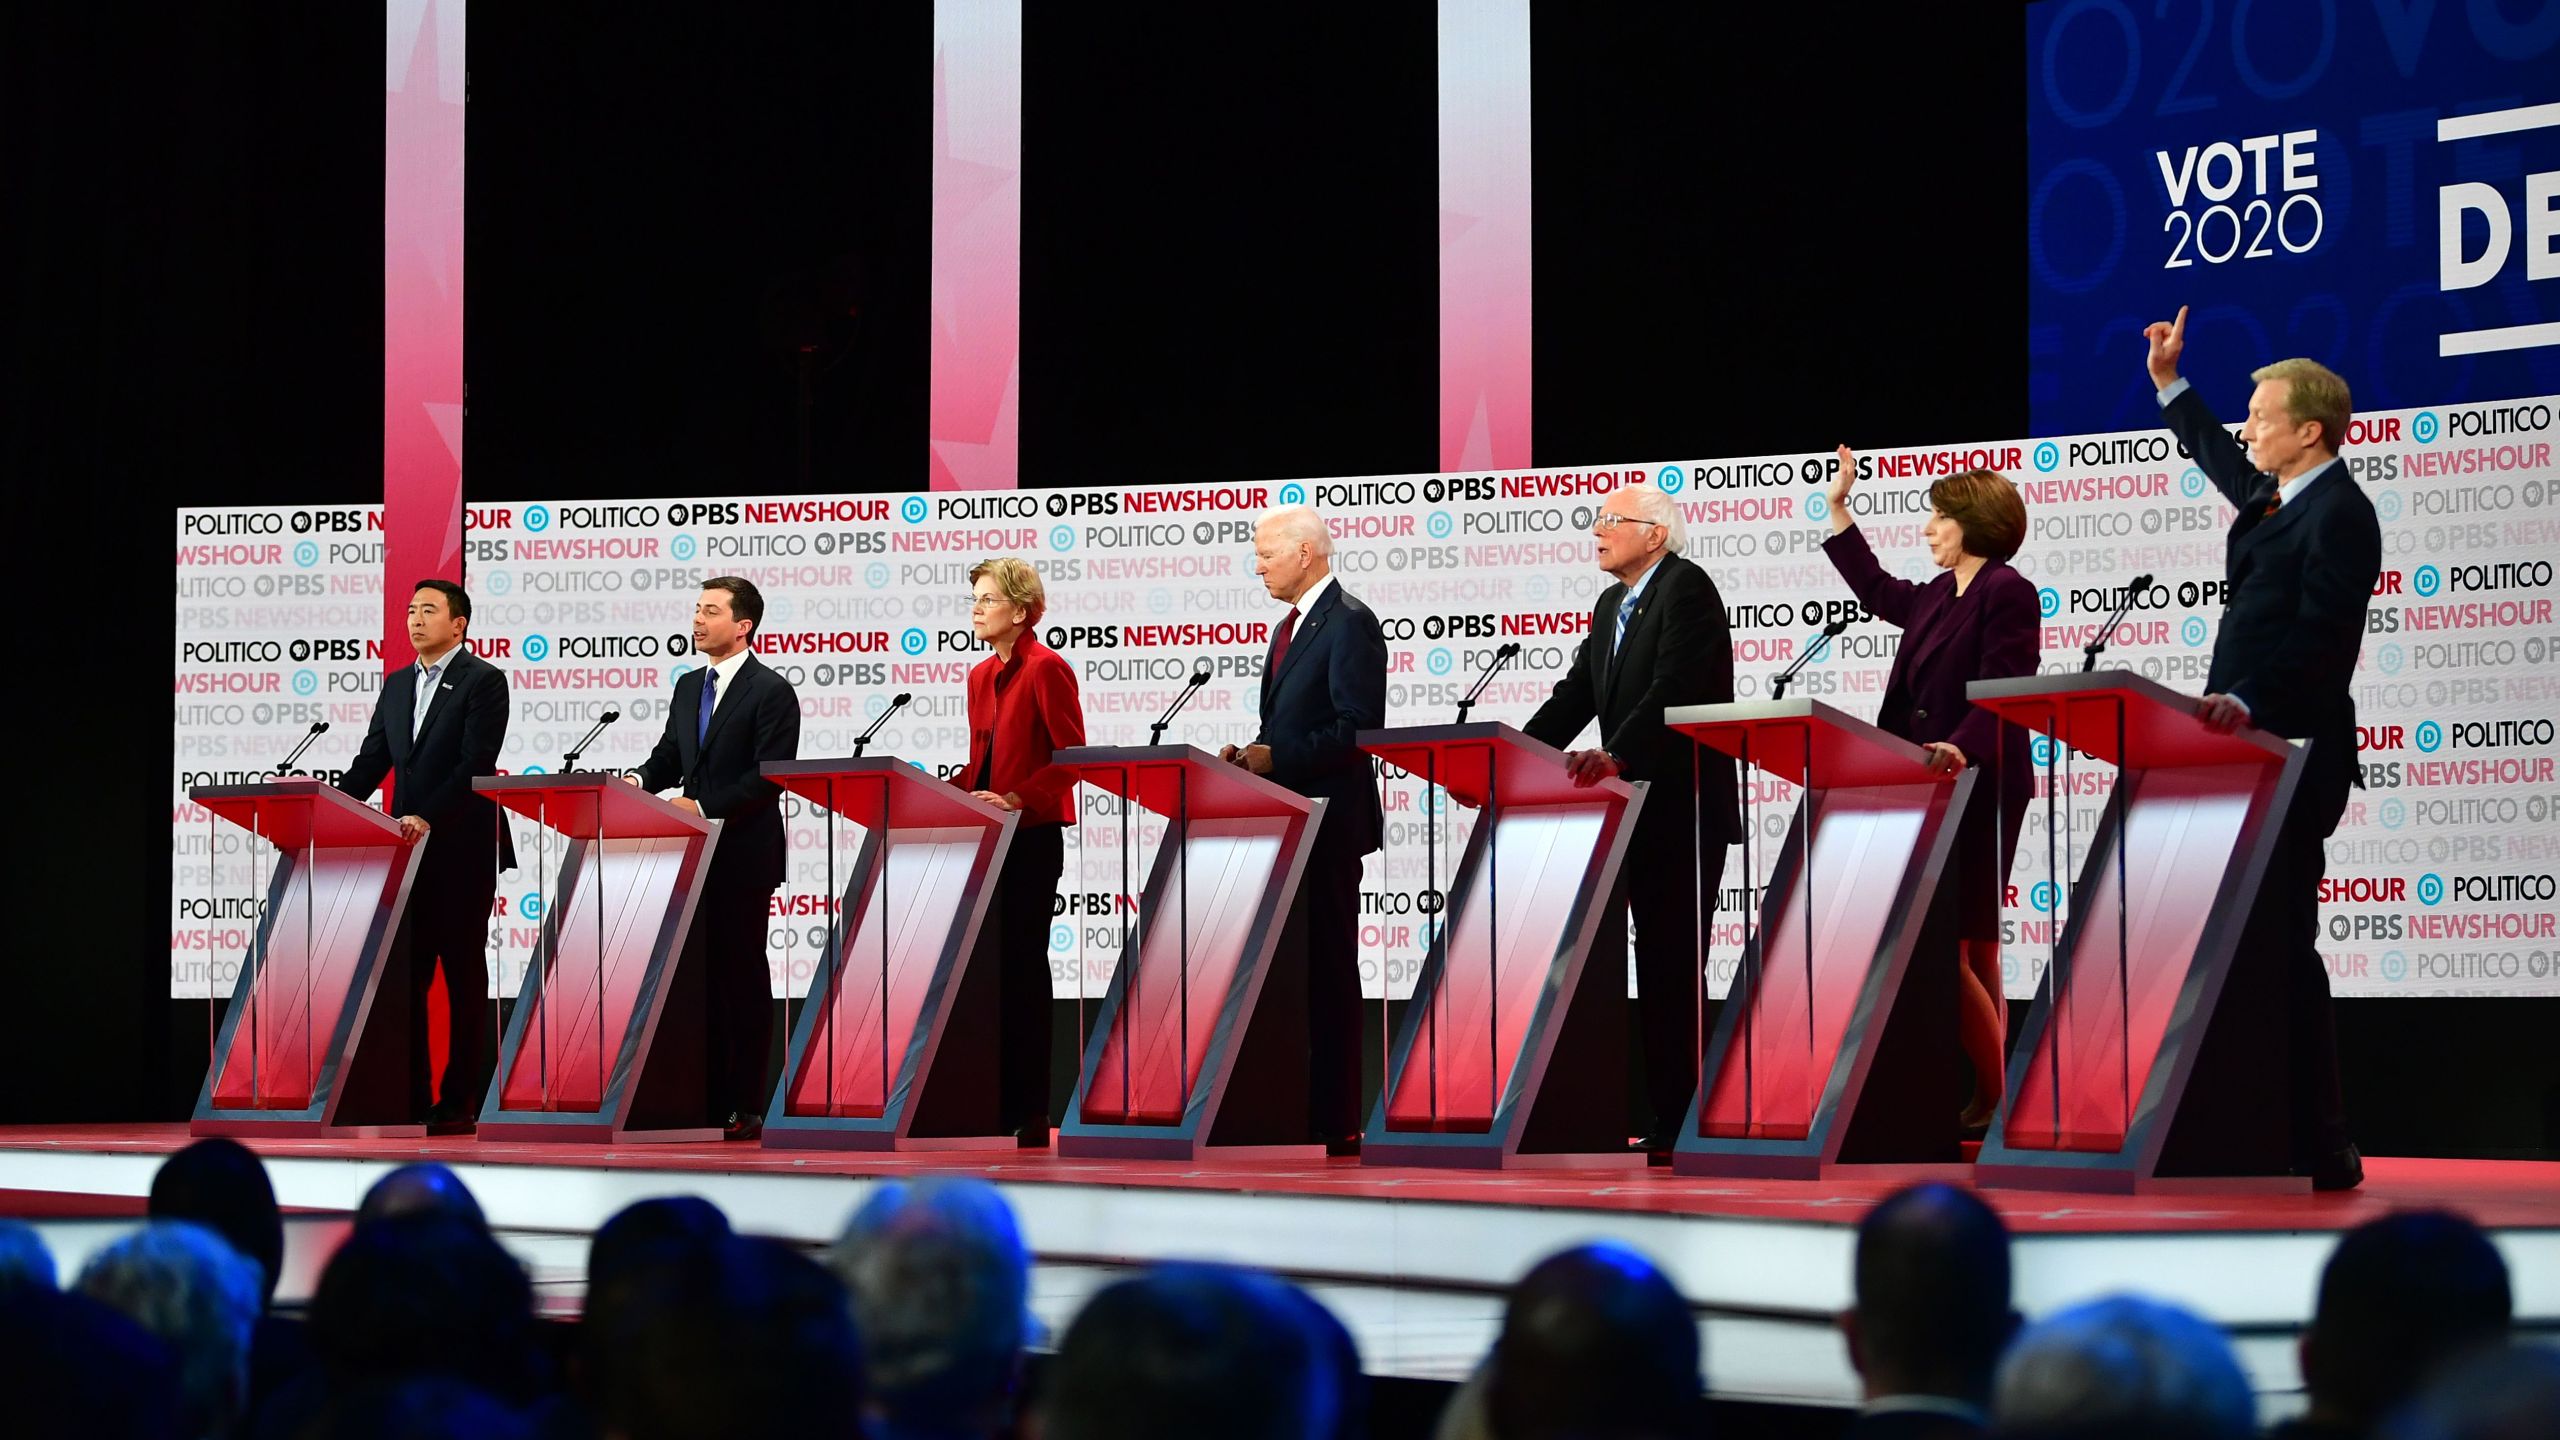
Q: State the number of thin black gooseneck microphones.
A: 14